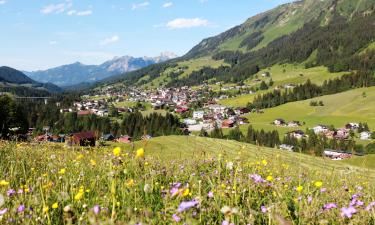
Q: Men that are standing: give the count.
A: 0